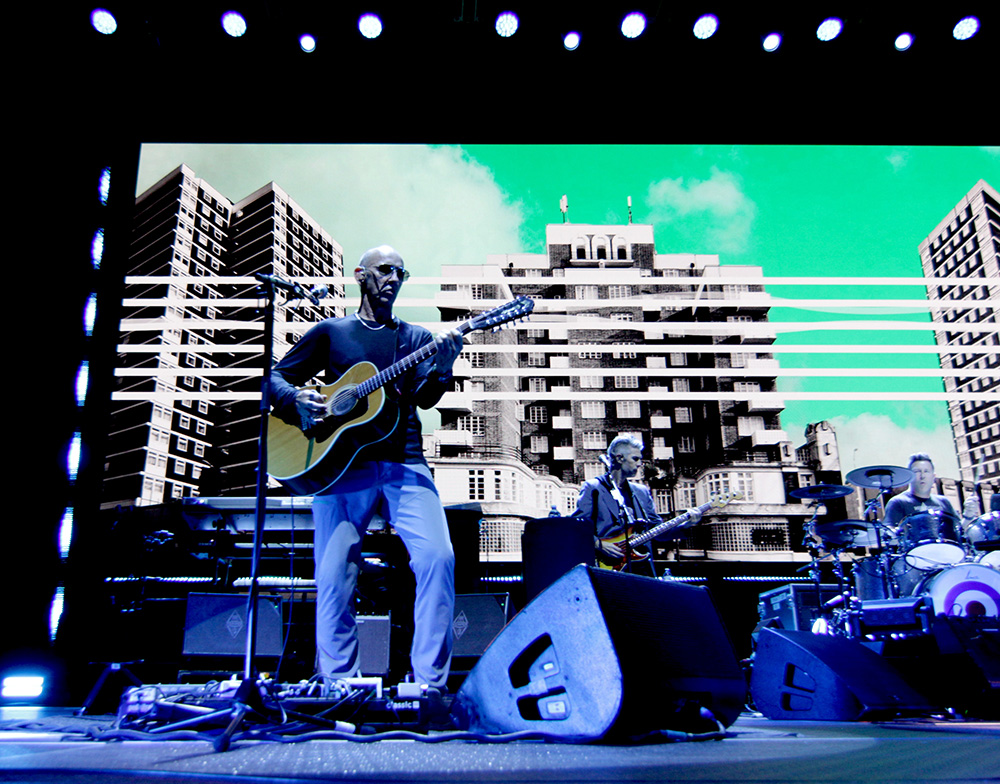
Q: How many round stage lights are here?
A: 12